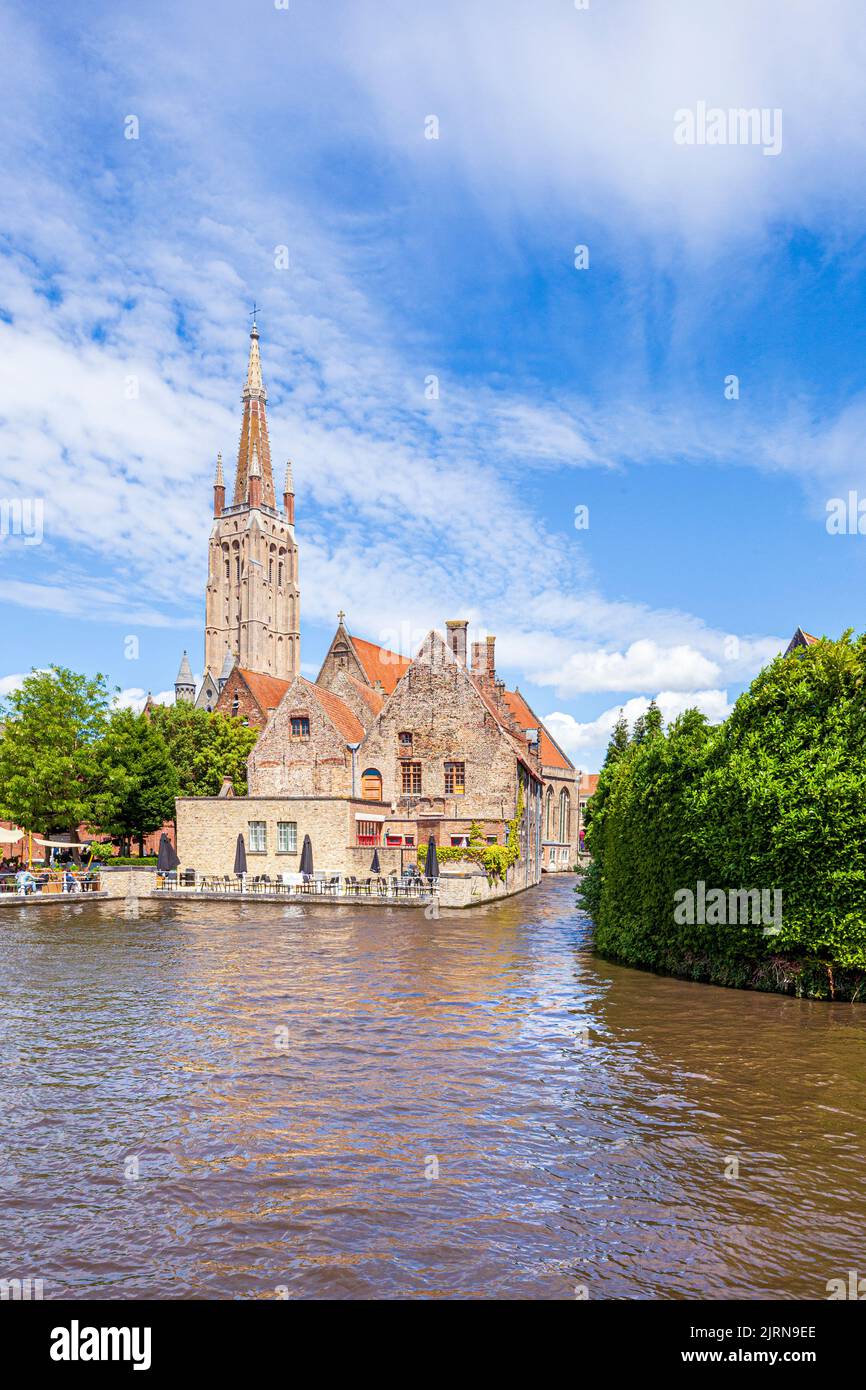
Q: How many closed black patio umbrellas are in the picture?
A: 5